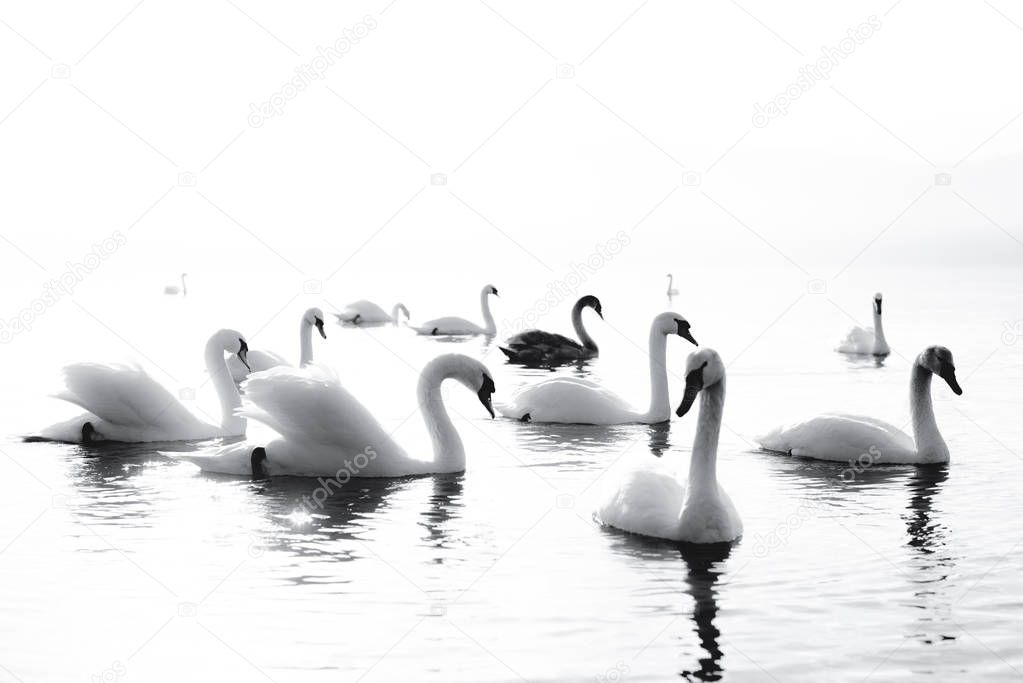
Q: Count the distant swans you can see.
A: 2